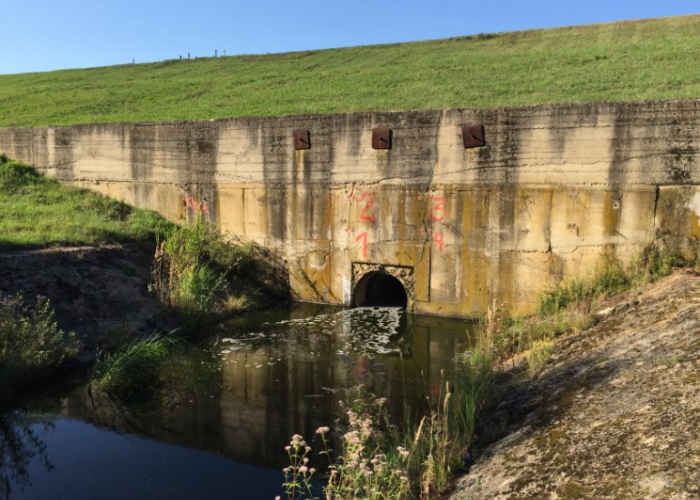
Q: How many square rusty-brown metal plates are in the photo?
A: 3